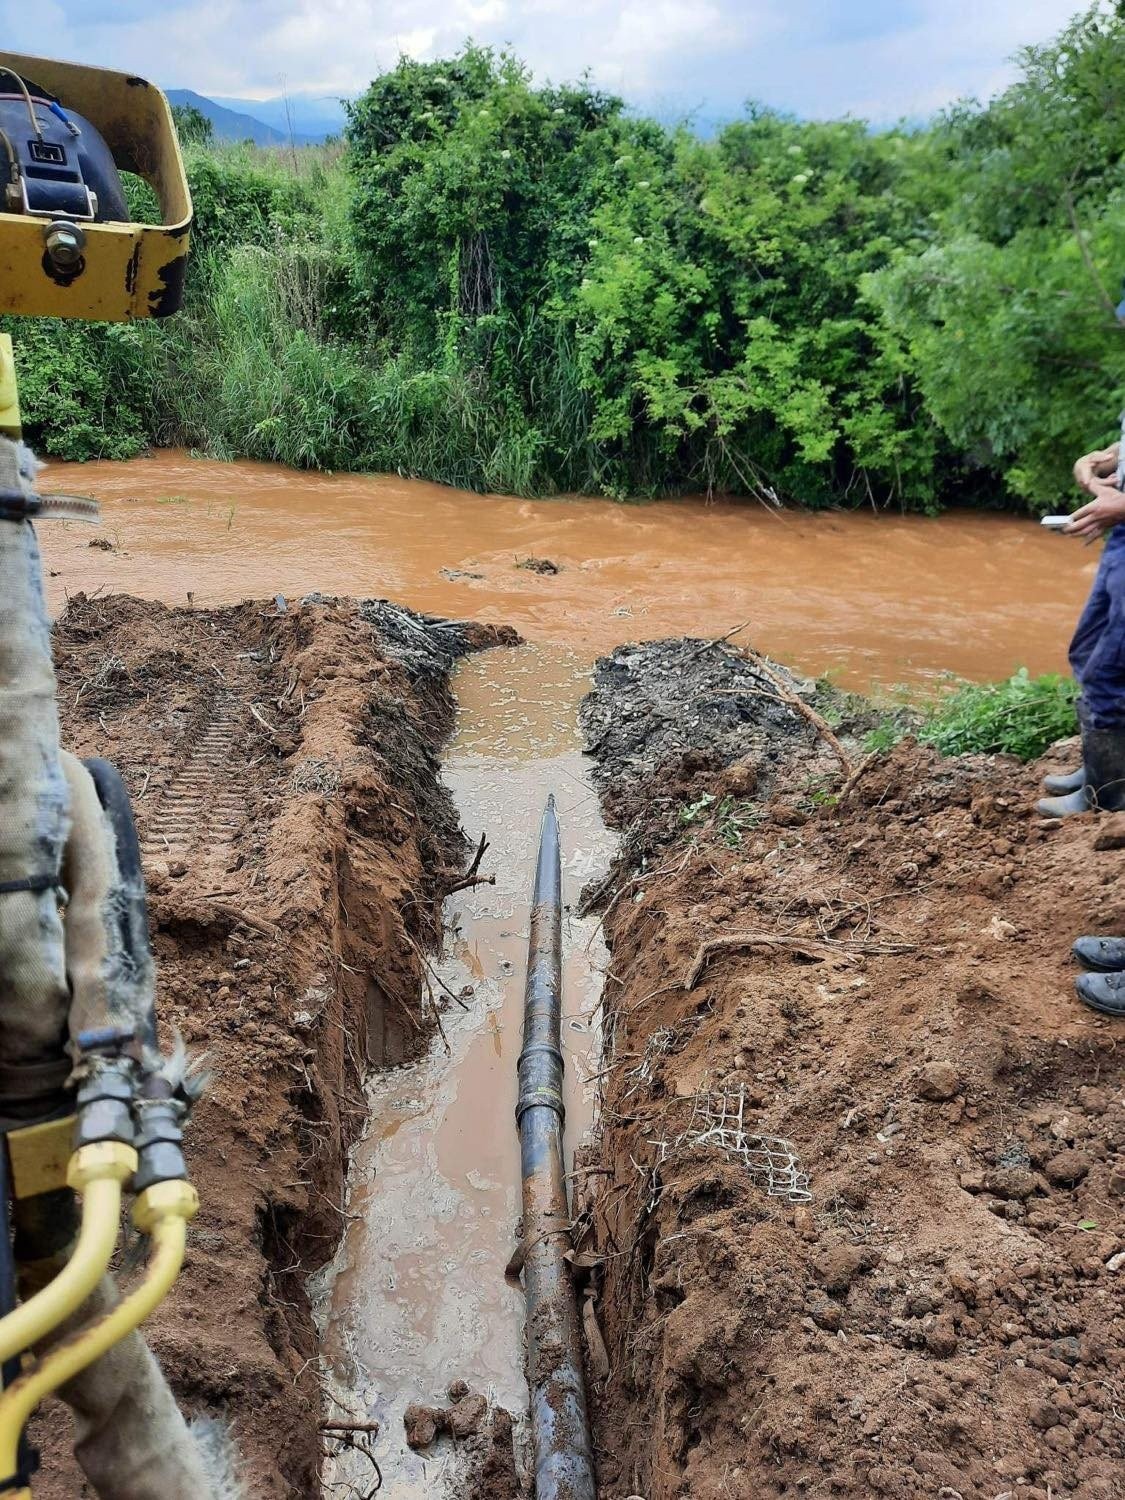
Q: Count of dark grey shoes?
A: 2